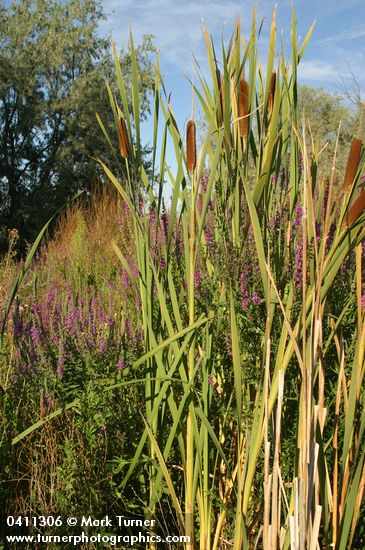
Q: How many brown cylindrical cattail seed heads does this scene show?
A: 7